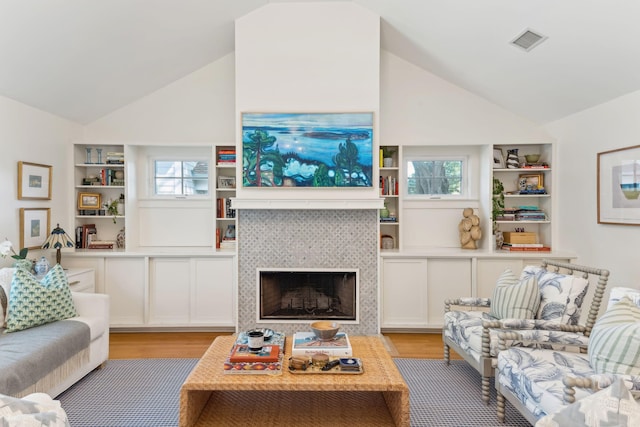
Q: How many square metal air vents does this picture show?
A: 1